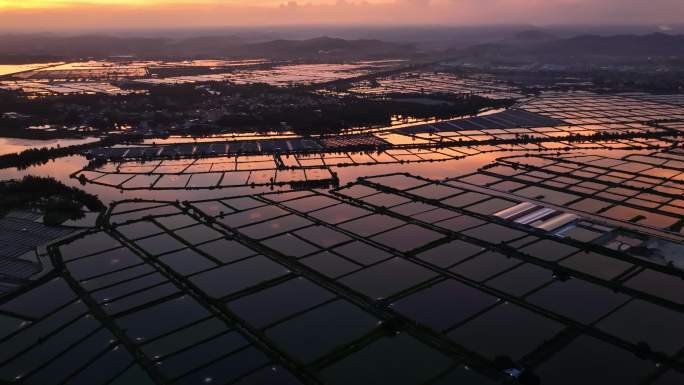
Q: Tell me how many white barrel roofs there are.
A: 3